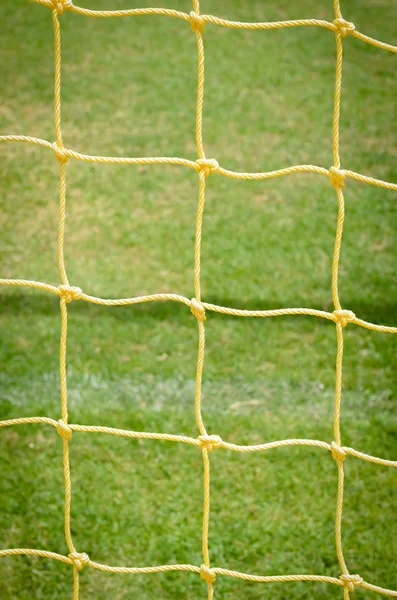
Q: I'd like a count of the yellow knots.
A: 15